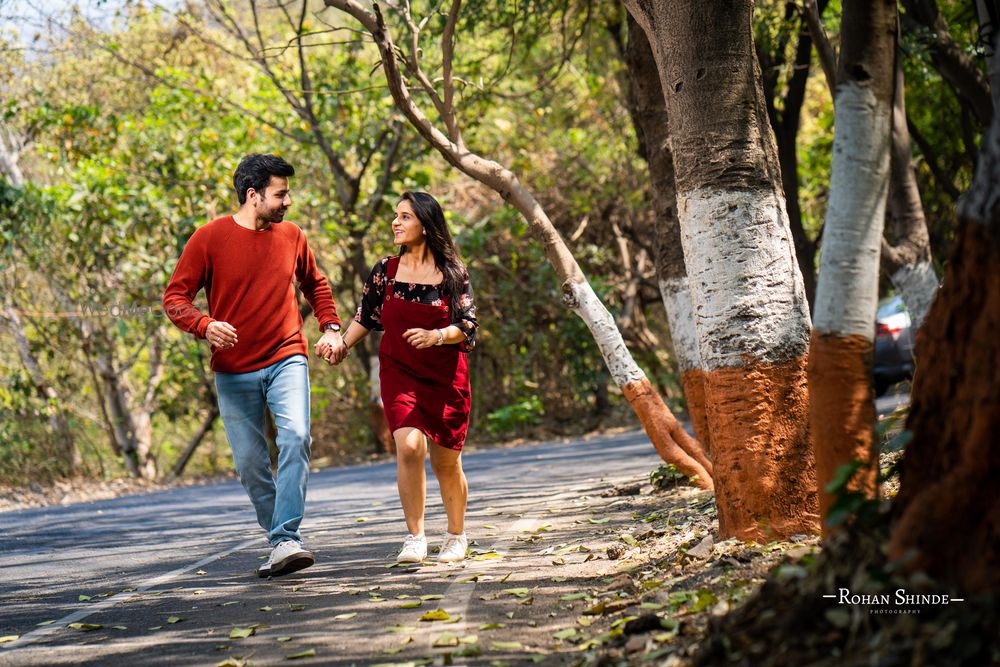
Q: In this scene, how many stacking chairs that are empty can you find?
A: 0